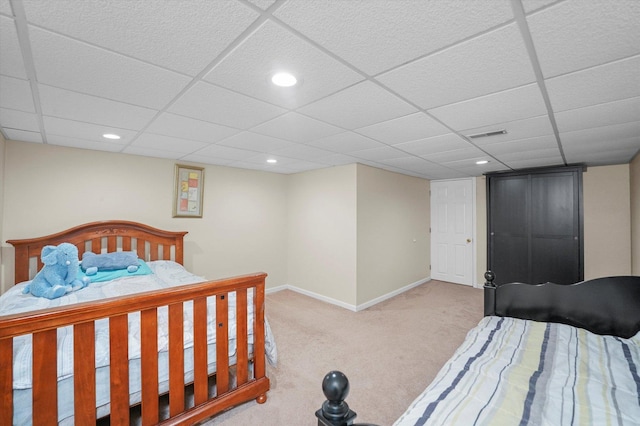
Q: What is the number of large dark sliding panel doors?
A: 2